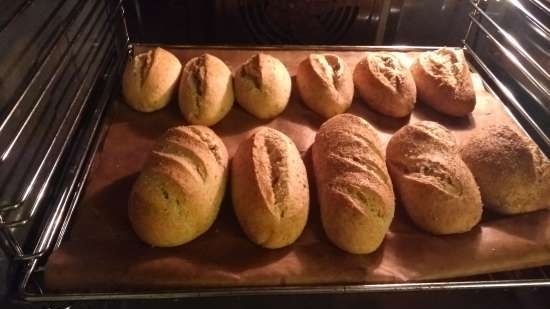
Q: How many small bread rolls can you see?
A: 6